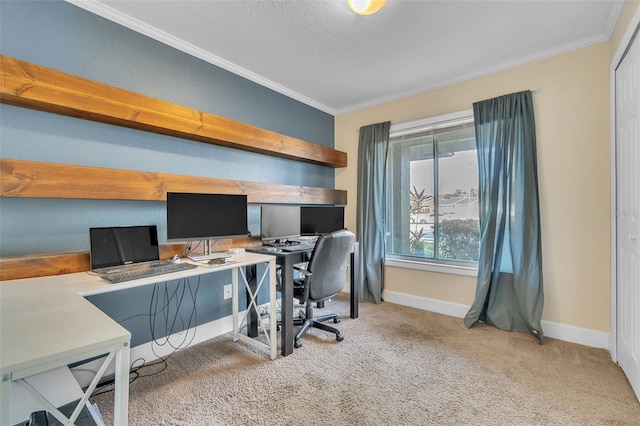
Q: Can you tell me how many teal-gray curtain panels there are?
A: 2